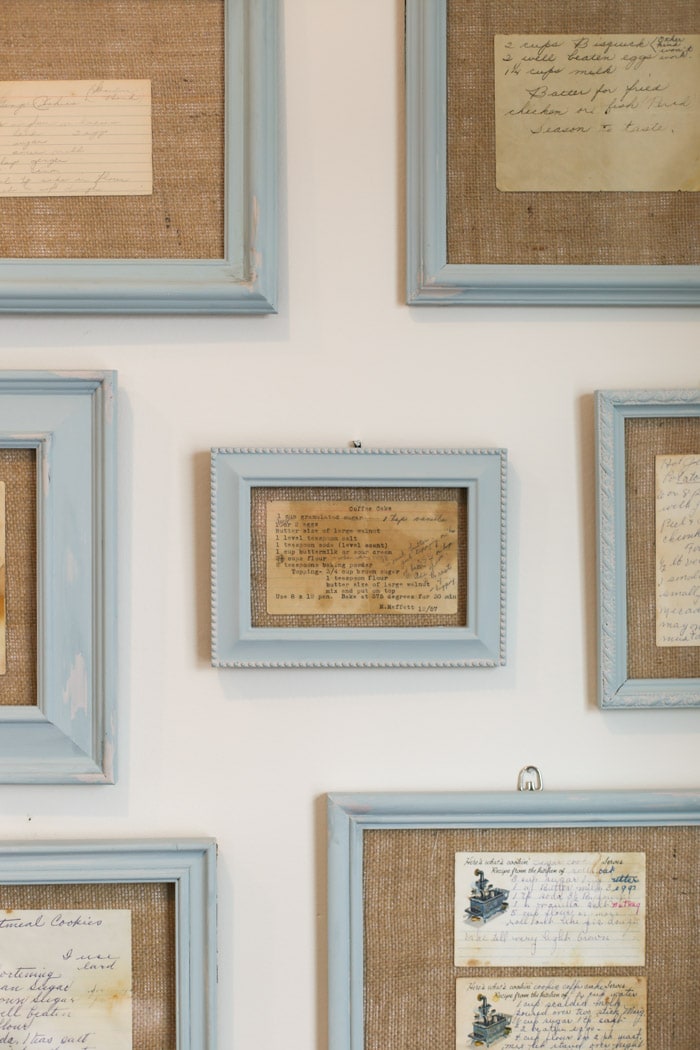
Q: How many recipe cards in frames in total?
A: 8